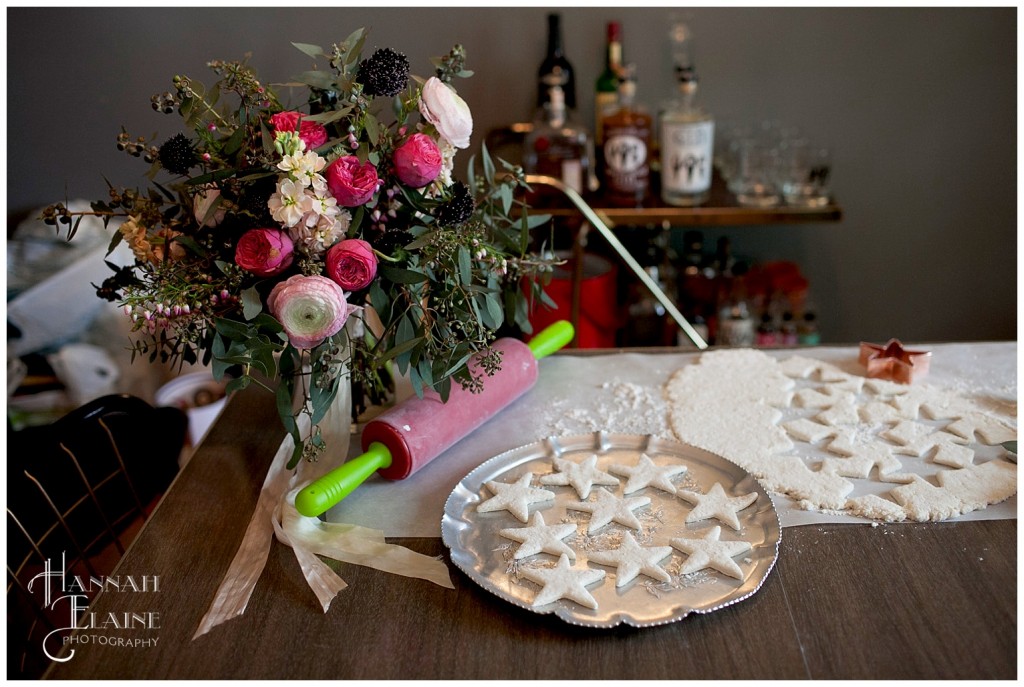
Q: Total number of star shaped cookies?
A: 9